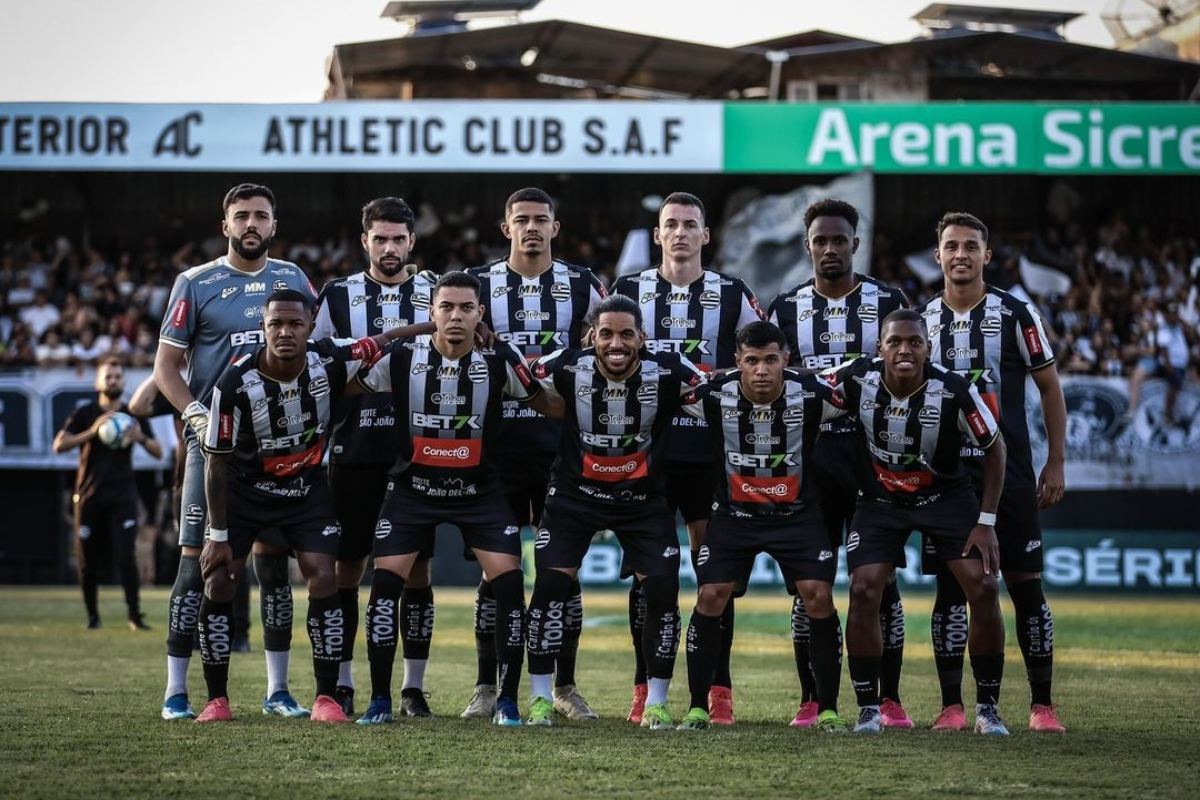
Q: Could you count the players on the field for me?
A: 11